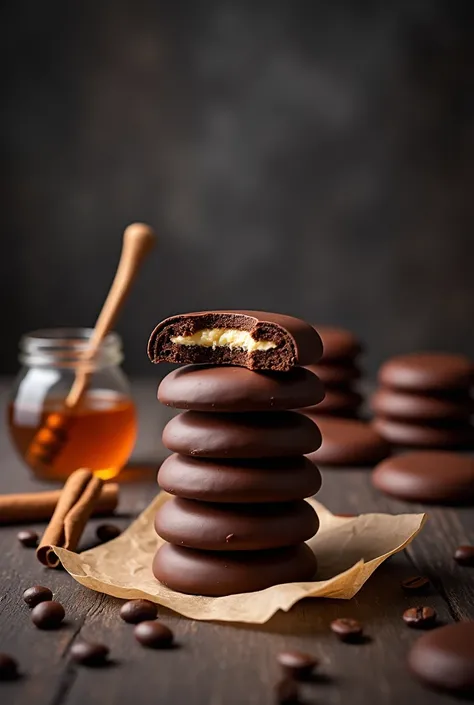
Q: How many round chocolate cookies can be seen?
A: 15